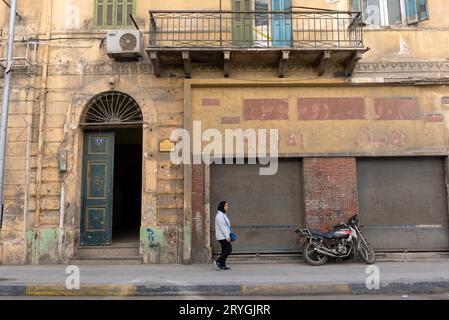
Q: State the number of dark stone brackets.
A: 6